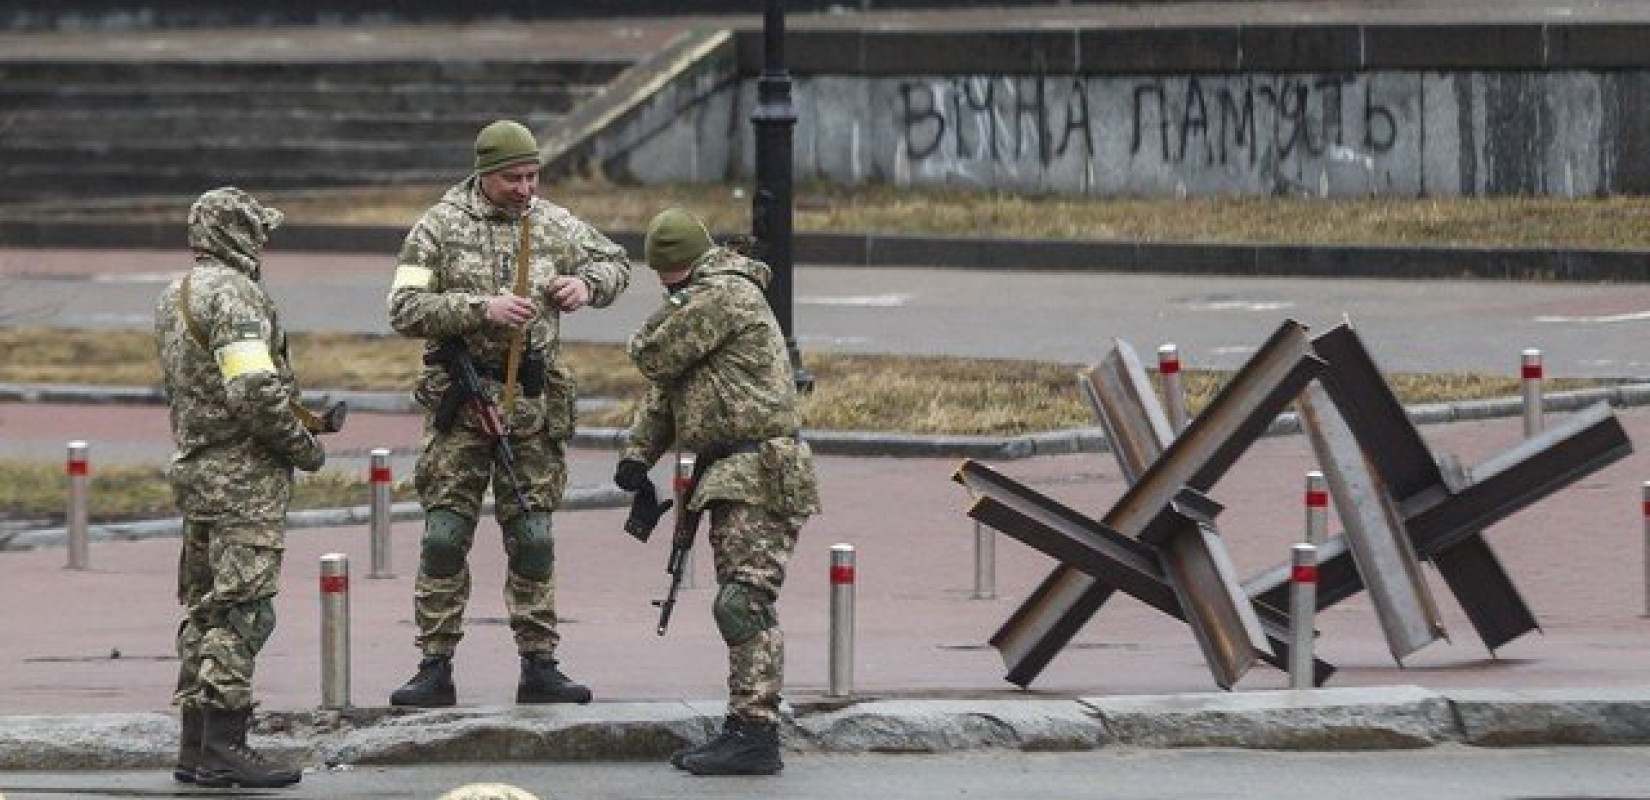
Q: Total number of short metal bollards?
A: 11